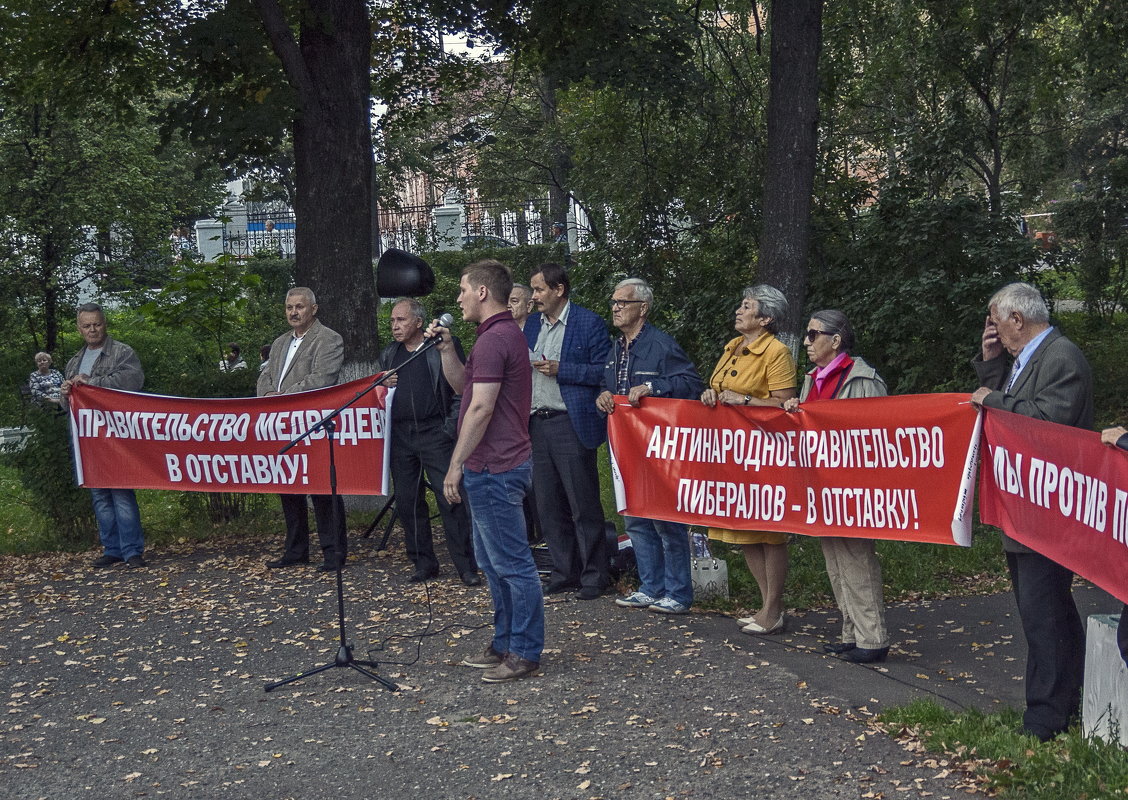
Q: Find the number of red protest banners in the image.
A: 3